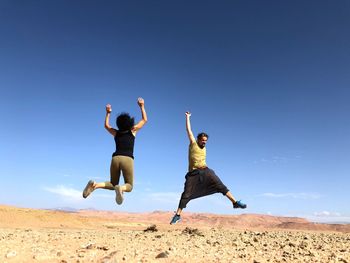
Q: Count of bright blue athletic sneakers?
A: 2